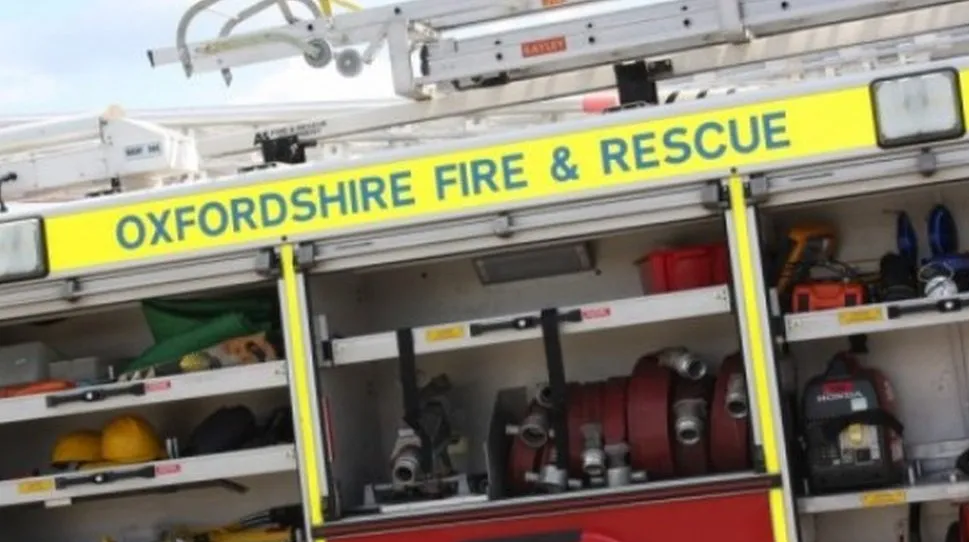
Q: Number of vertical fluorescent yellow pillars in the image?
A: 2